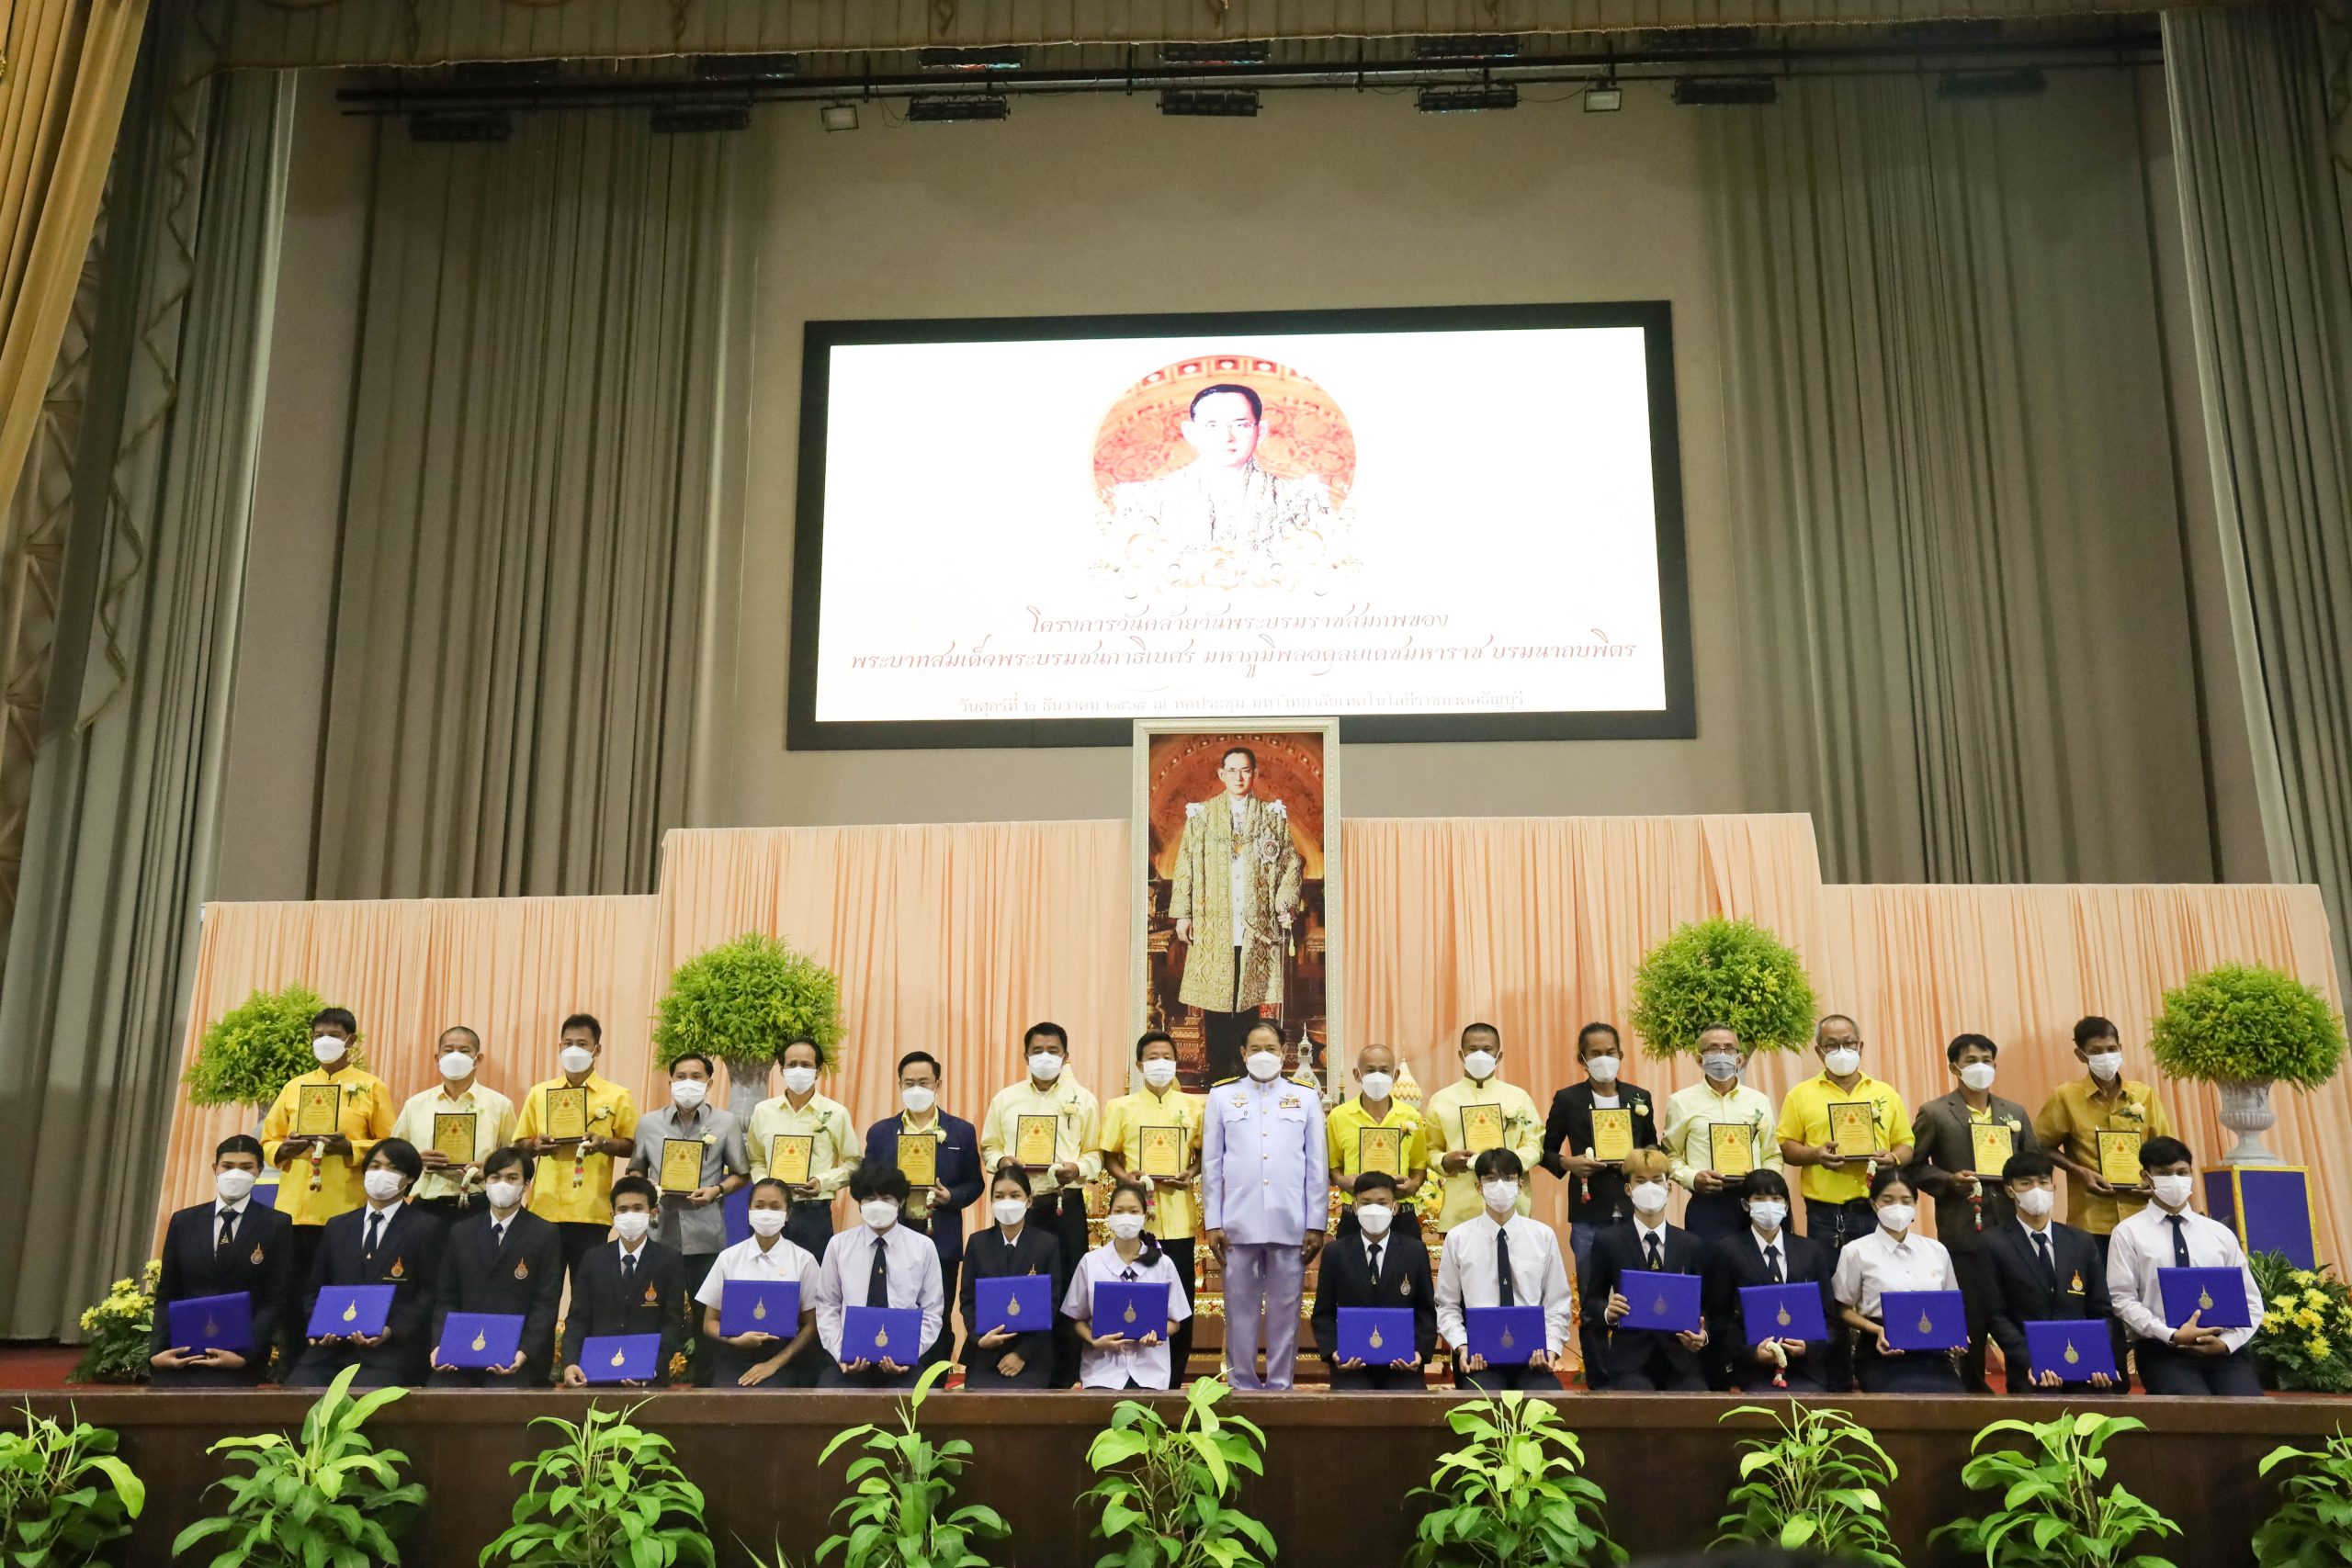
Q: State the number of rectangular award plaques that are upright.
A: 15